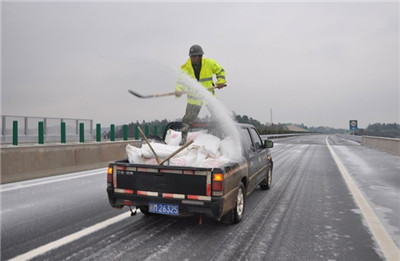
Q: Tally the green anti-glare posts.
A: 11